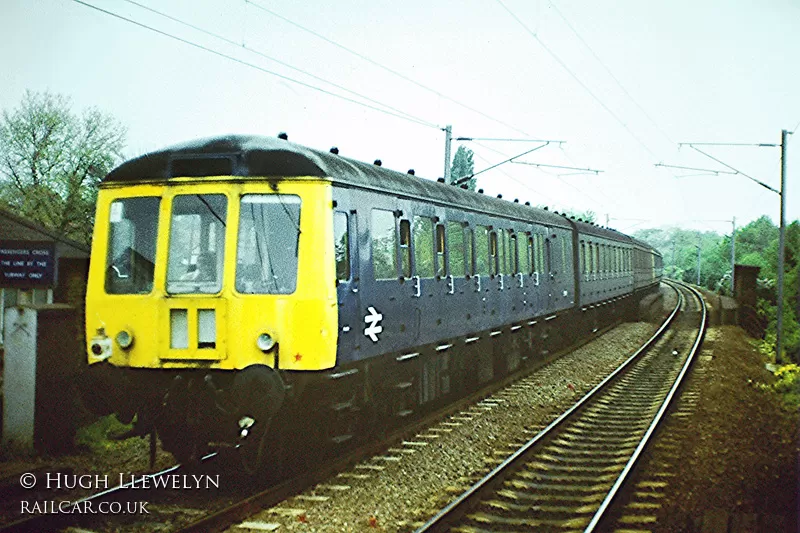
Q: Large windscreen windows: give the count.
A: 3